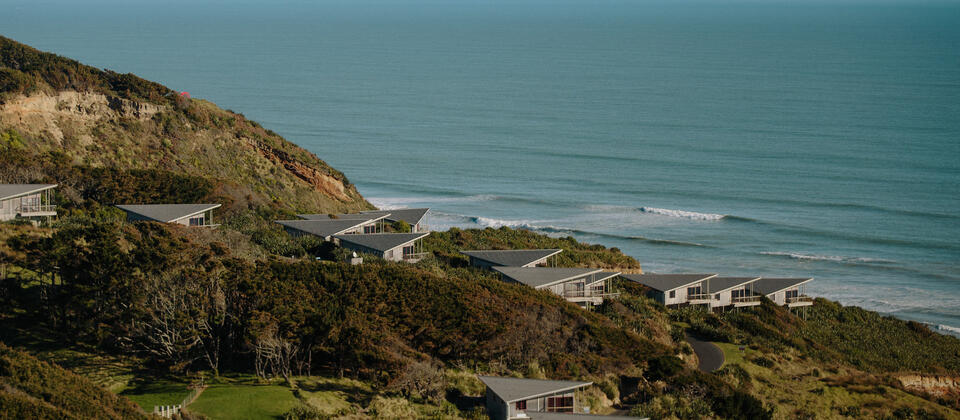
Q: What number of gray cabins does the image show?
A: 14